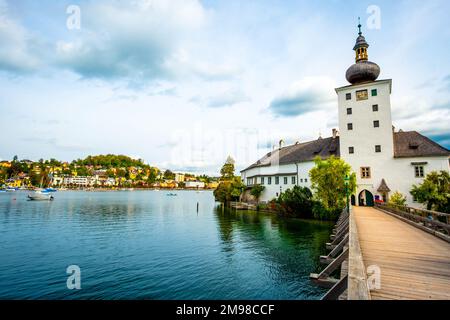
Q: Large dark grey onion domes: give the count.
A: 1